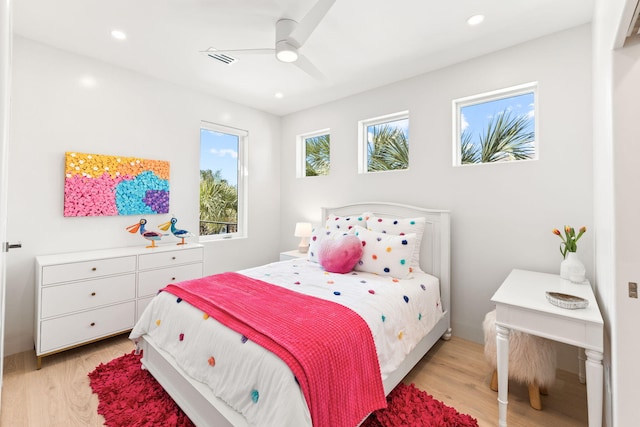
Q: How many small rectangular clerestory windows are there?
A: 3